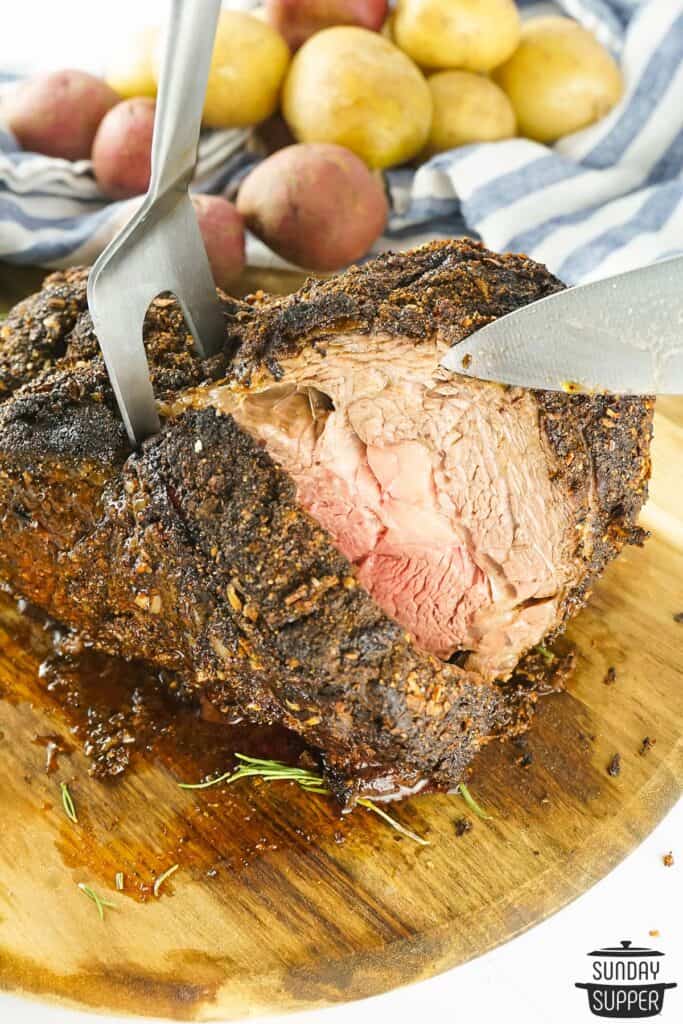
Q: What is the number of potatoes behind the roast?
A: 11